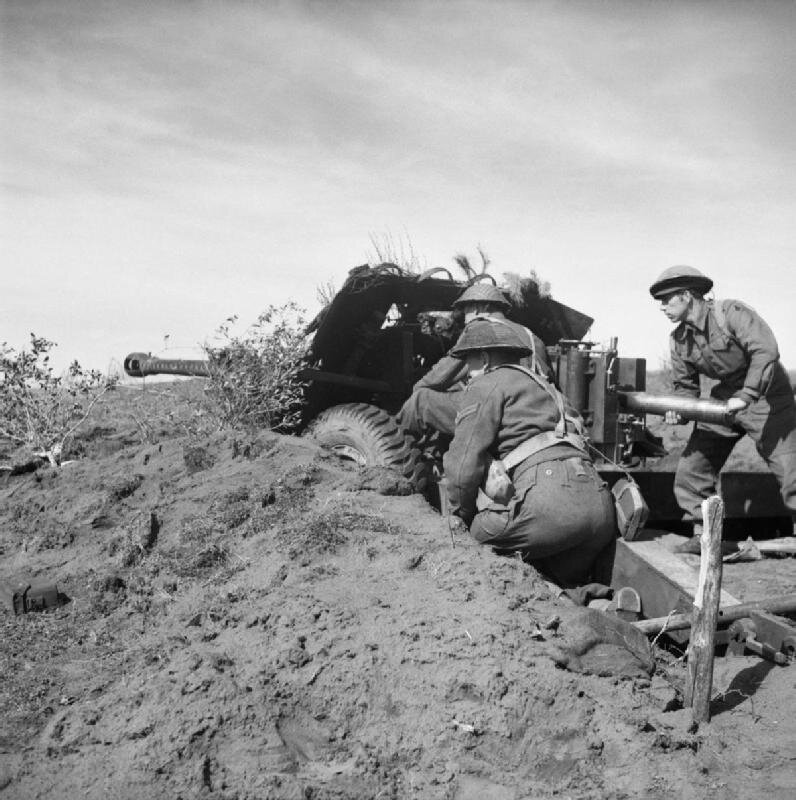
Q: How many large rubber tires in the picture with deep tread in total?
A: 1